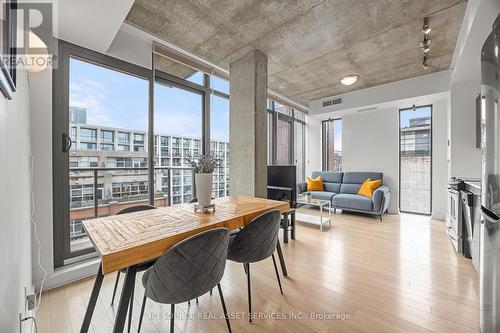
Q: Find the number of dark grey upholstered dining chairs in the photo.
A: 4